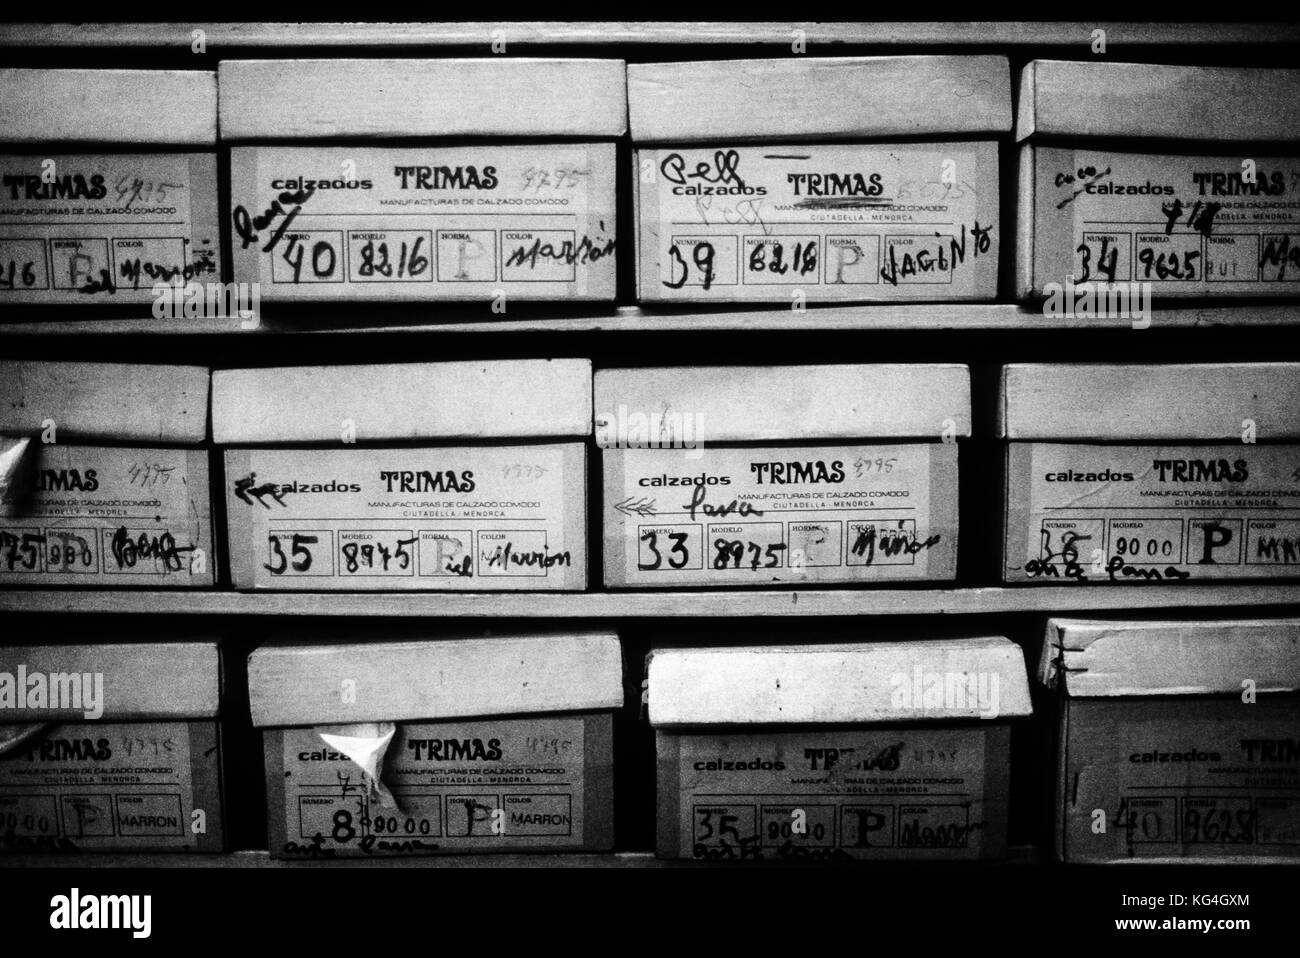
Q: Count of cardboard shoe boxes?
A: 12